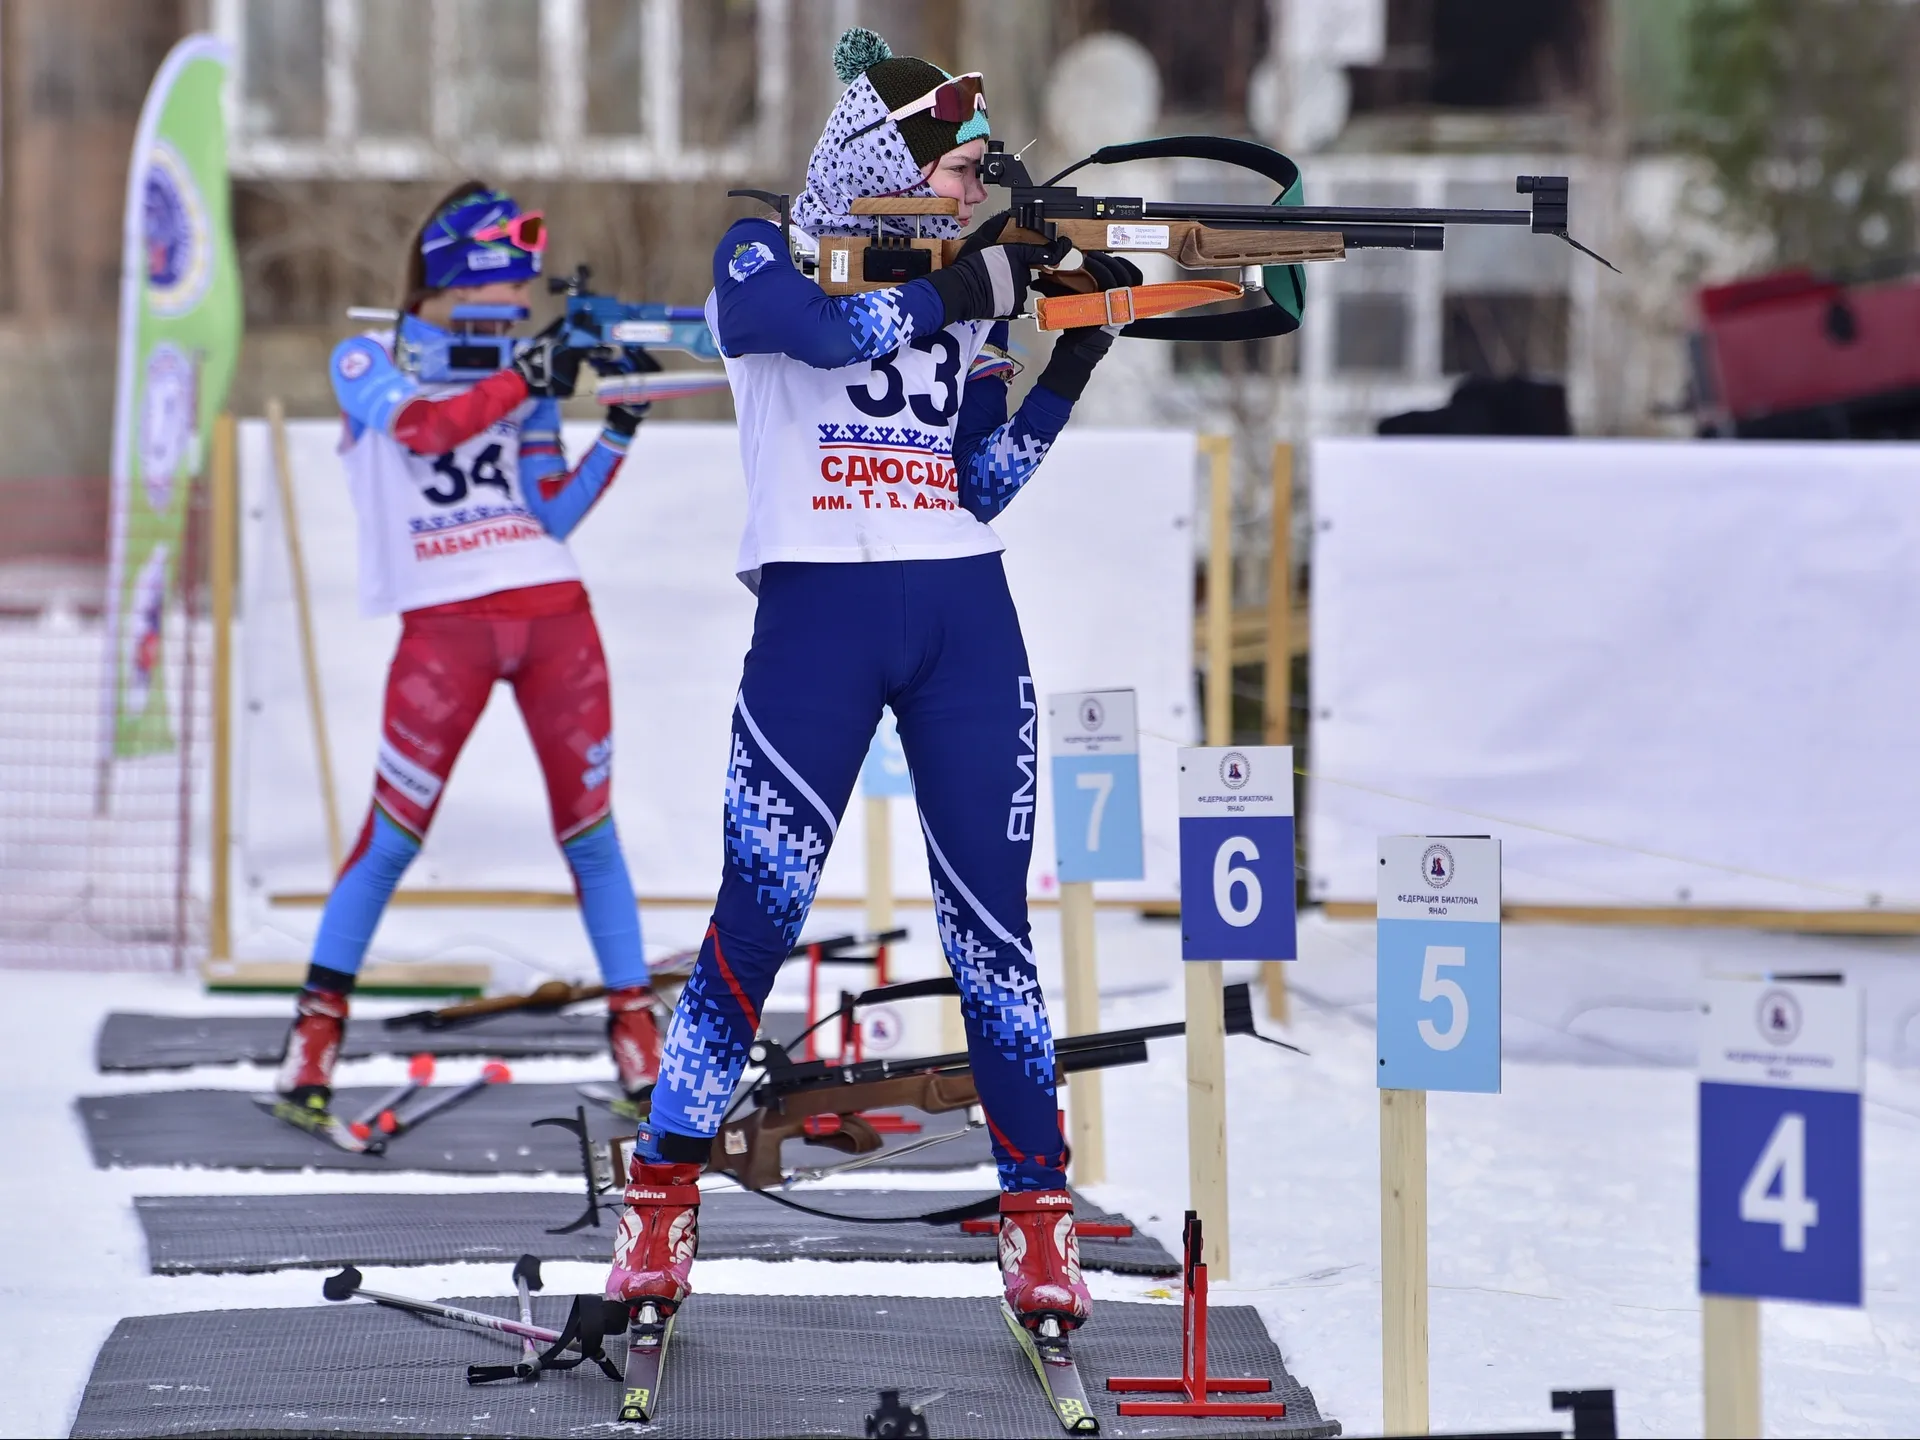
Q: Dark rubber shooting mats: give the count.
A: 4